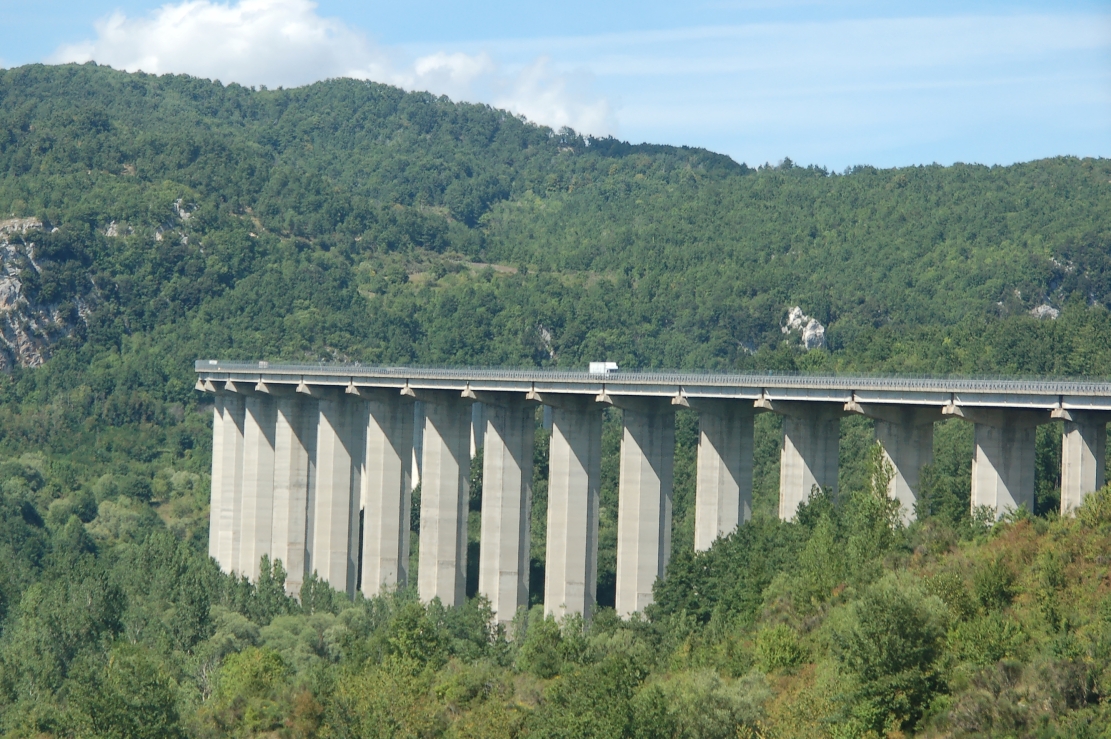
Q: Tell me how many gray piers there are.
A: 15